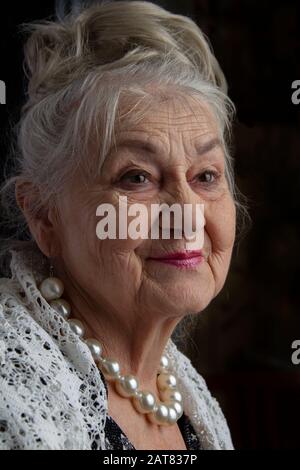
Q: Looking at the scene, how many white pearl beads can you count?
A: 13